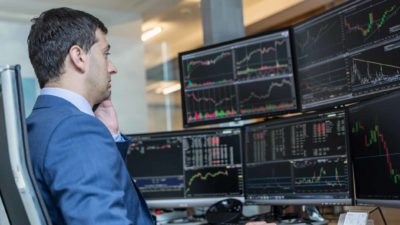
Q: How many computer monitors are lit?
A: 5